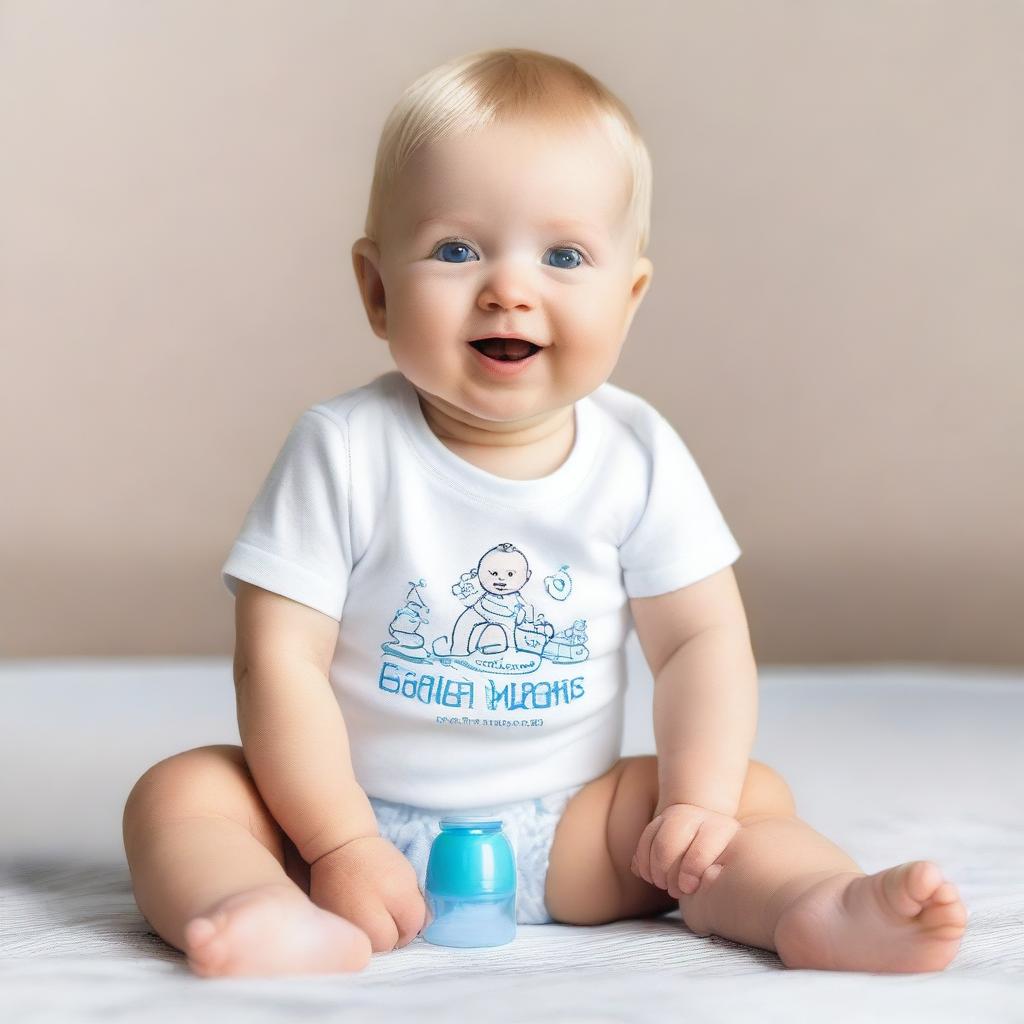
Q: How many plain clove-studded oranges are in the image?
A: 0